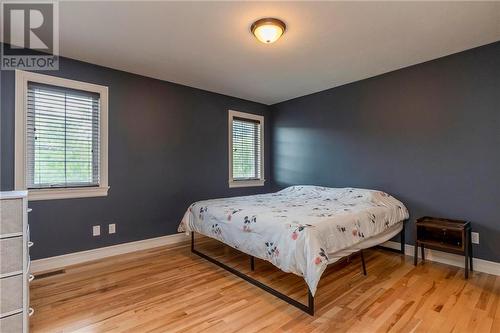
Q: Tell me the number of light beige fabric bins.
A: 4